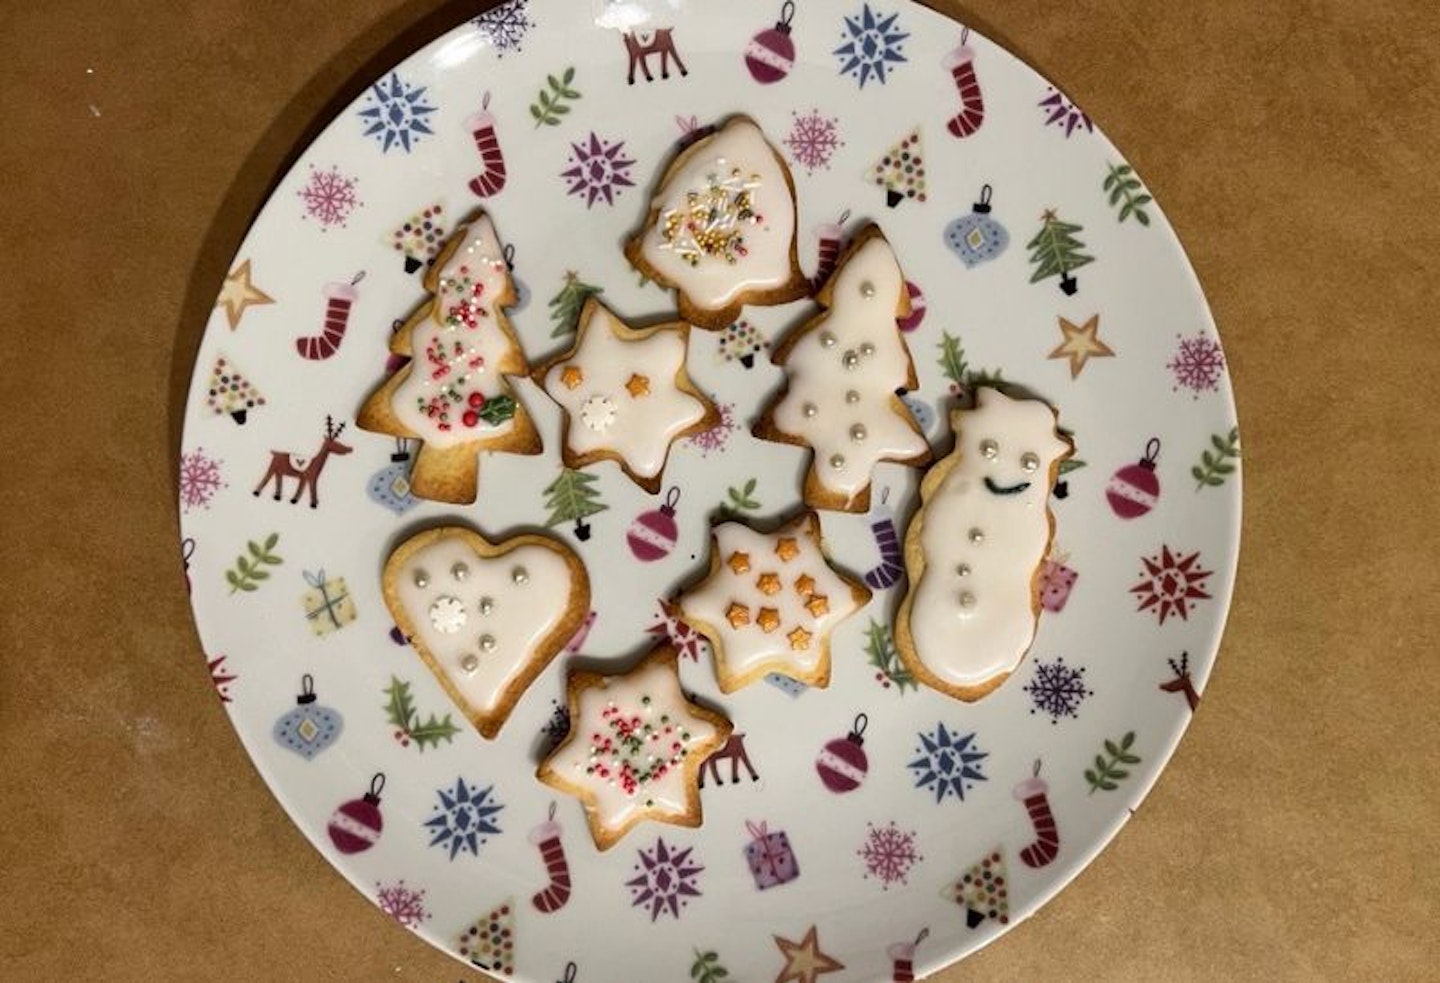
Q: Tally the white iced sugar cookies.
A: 8